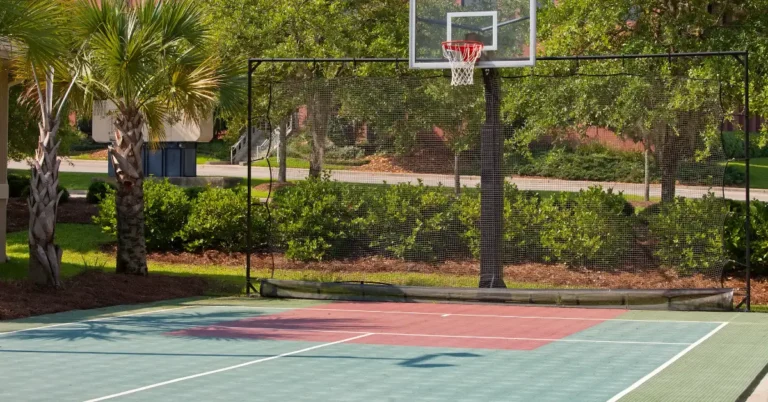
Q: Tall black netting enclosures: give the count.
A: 1